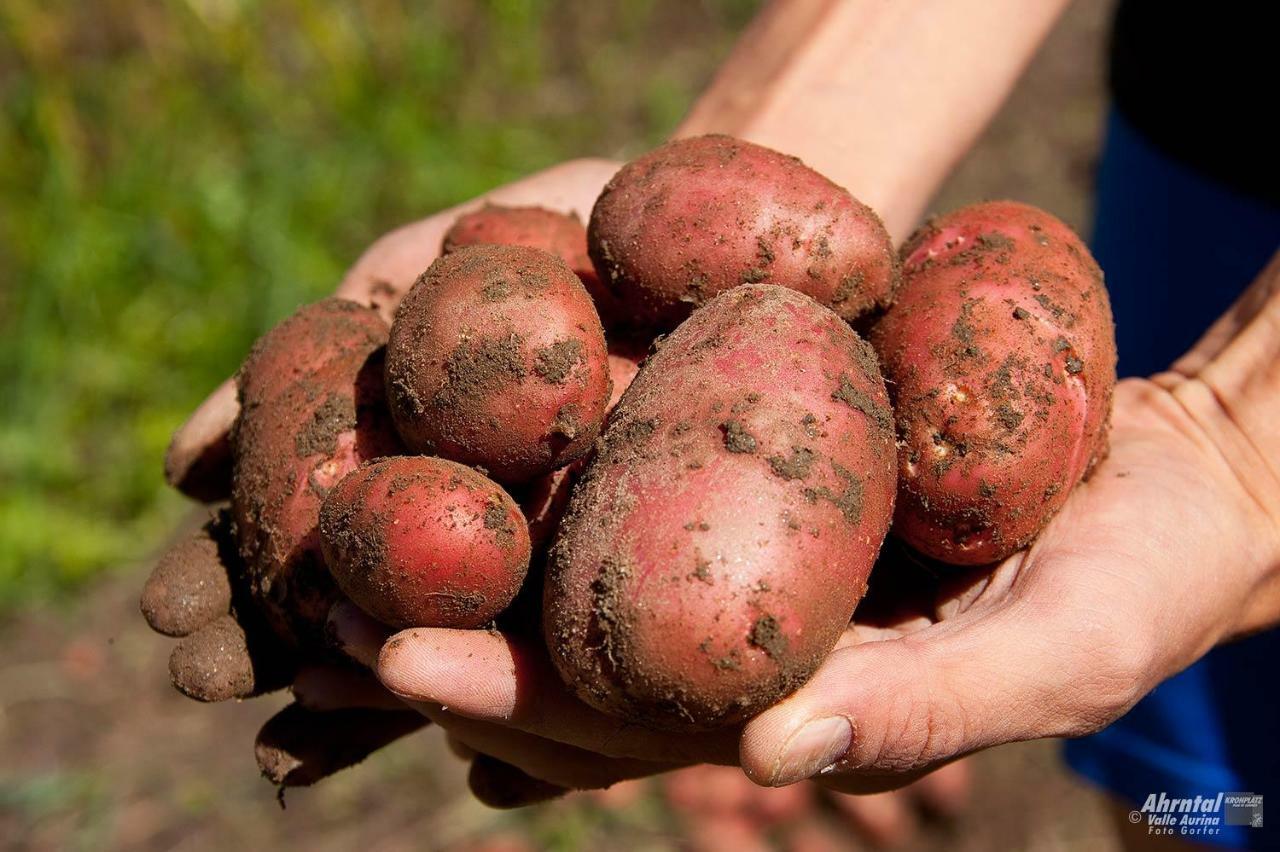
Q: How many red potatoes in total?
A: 8